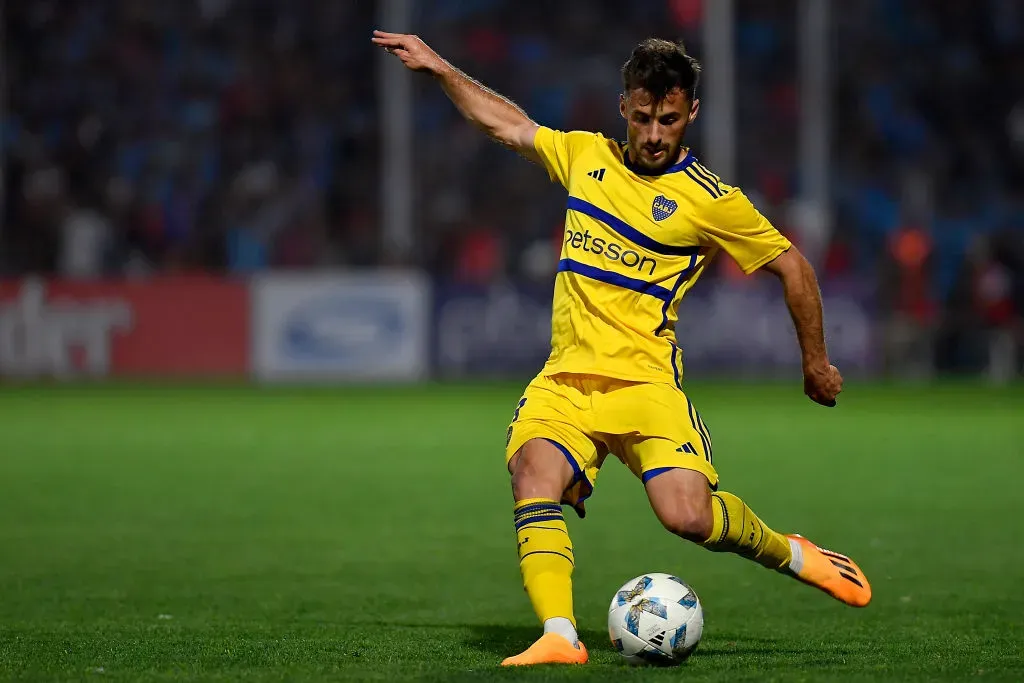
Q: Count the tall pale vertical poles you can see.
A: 3